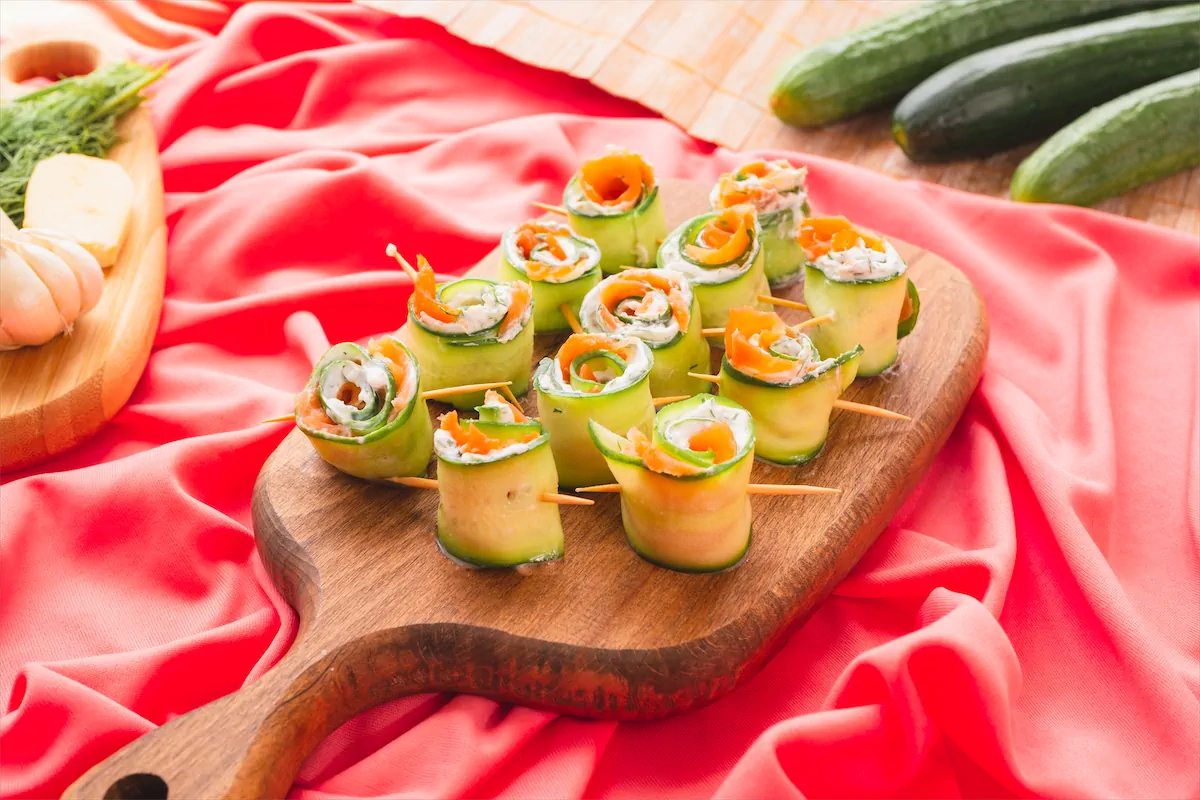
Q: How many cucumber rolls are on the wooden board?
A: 12